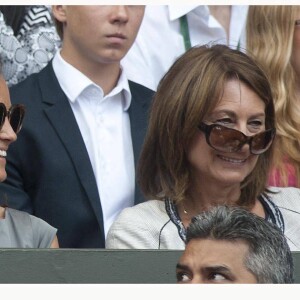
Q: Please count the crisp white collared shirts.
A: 2